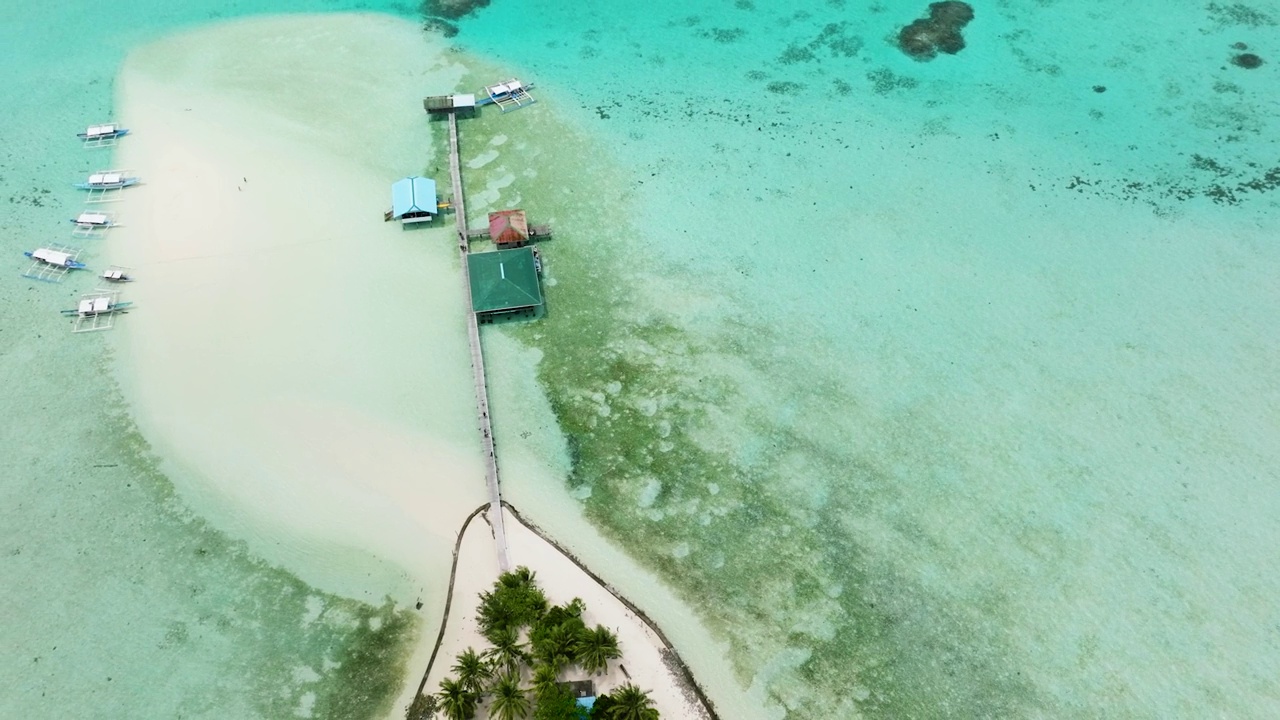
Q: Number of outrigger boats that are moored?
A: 7